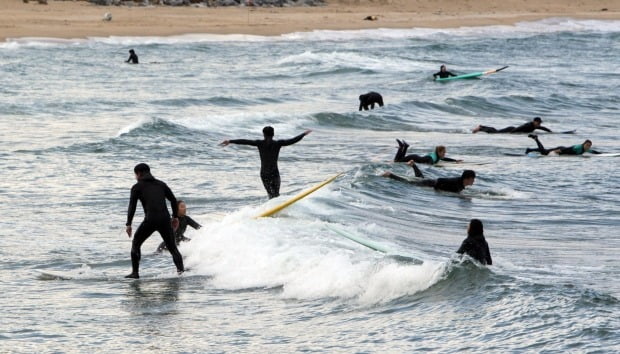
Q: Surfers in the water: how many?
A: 11